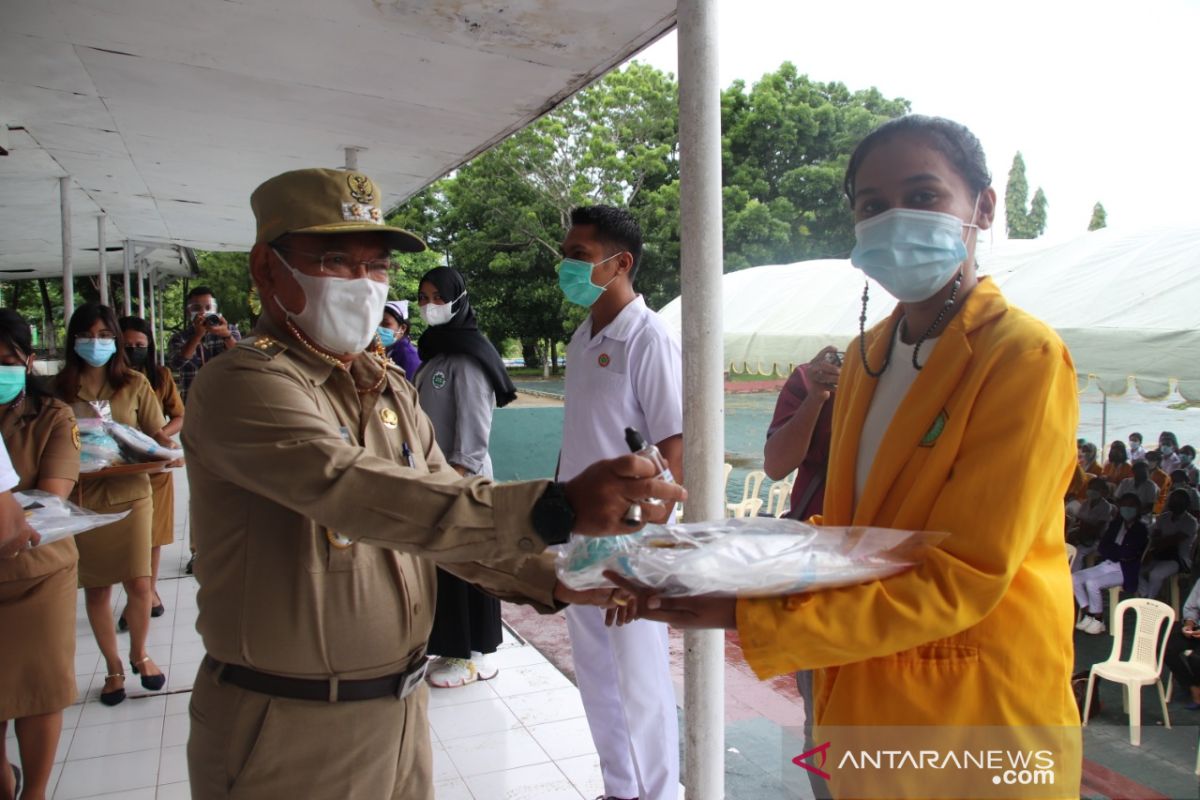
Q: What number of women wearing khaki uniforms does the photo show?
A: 3